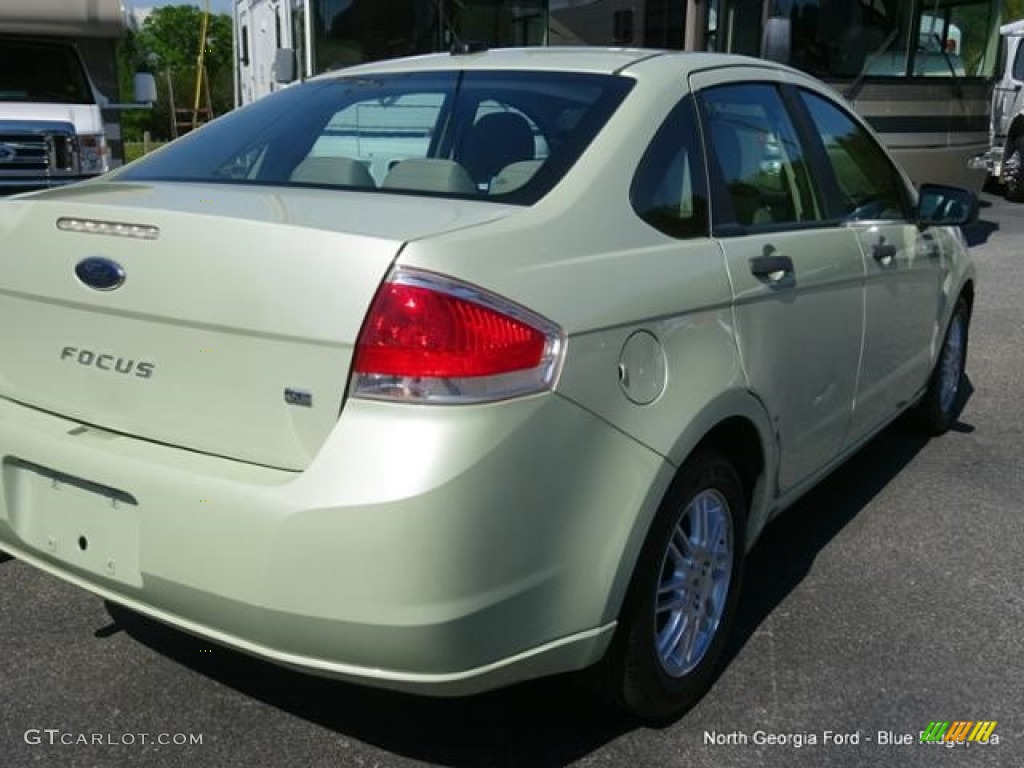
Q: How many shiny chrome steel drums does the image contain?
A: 0